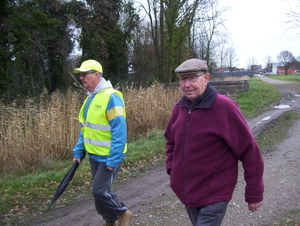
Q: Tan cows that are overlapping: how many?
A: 0